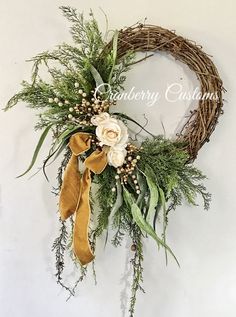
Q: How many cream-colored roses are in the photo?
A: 3